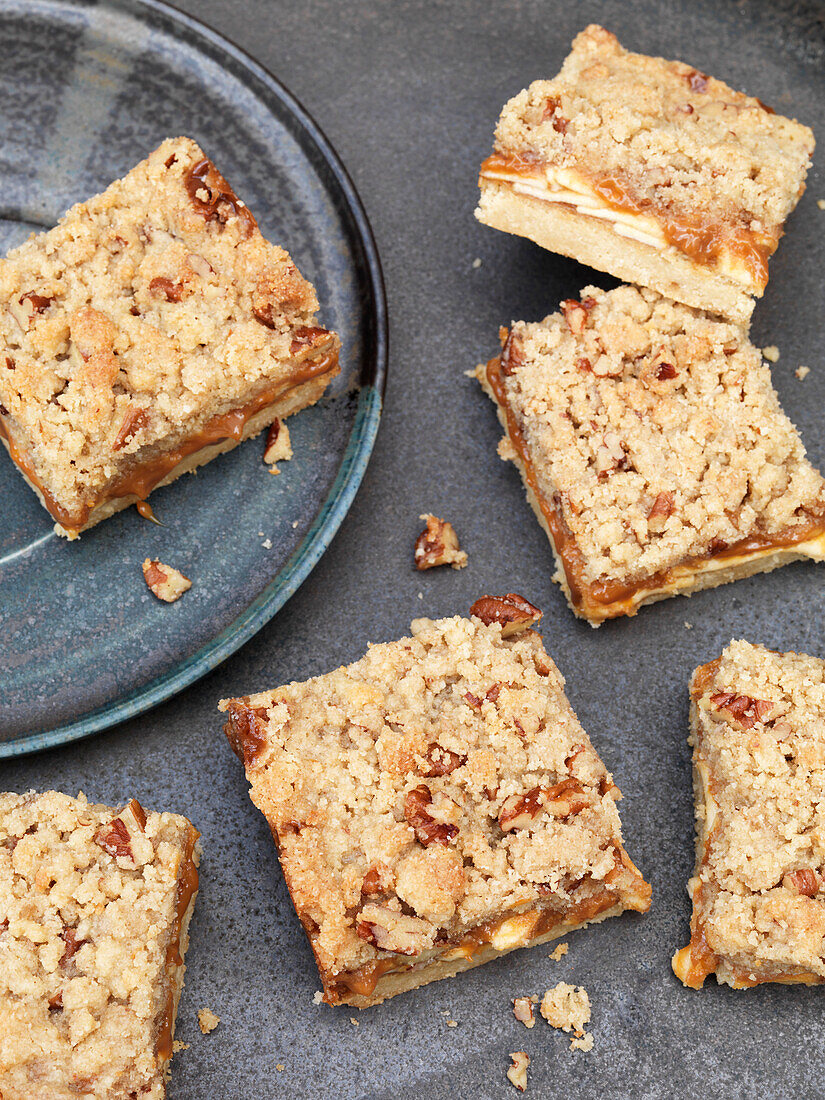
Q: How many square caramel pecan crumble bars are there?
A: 6